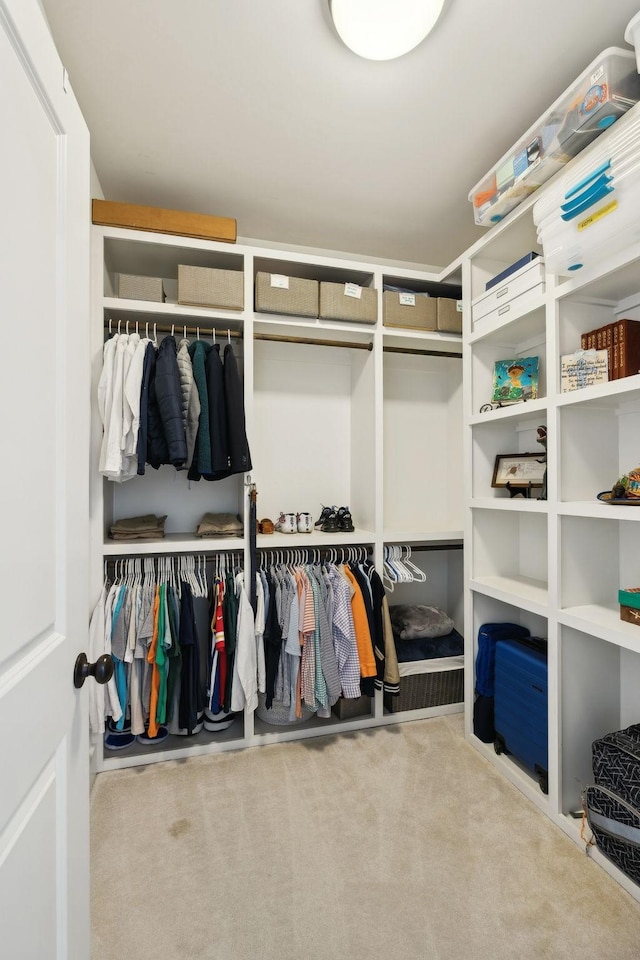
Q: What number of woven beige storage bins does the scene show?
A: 6